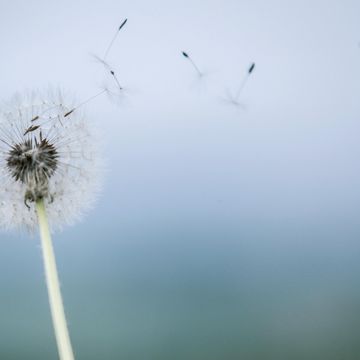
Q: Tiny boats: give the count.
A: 0